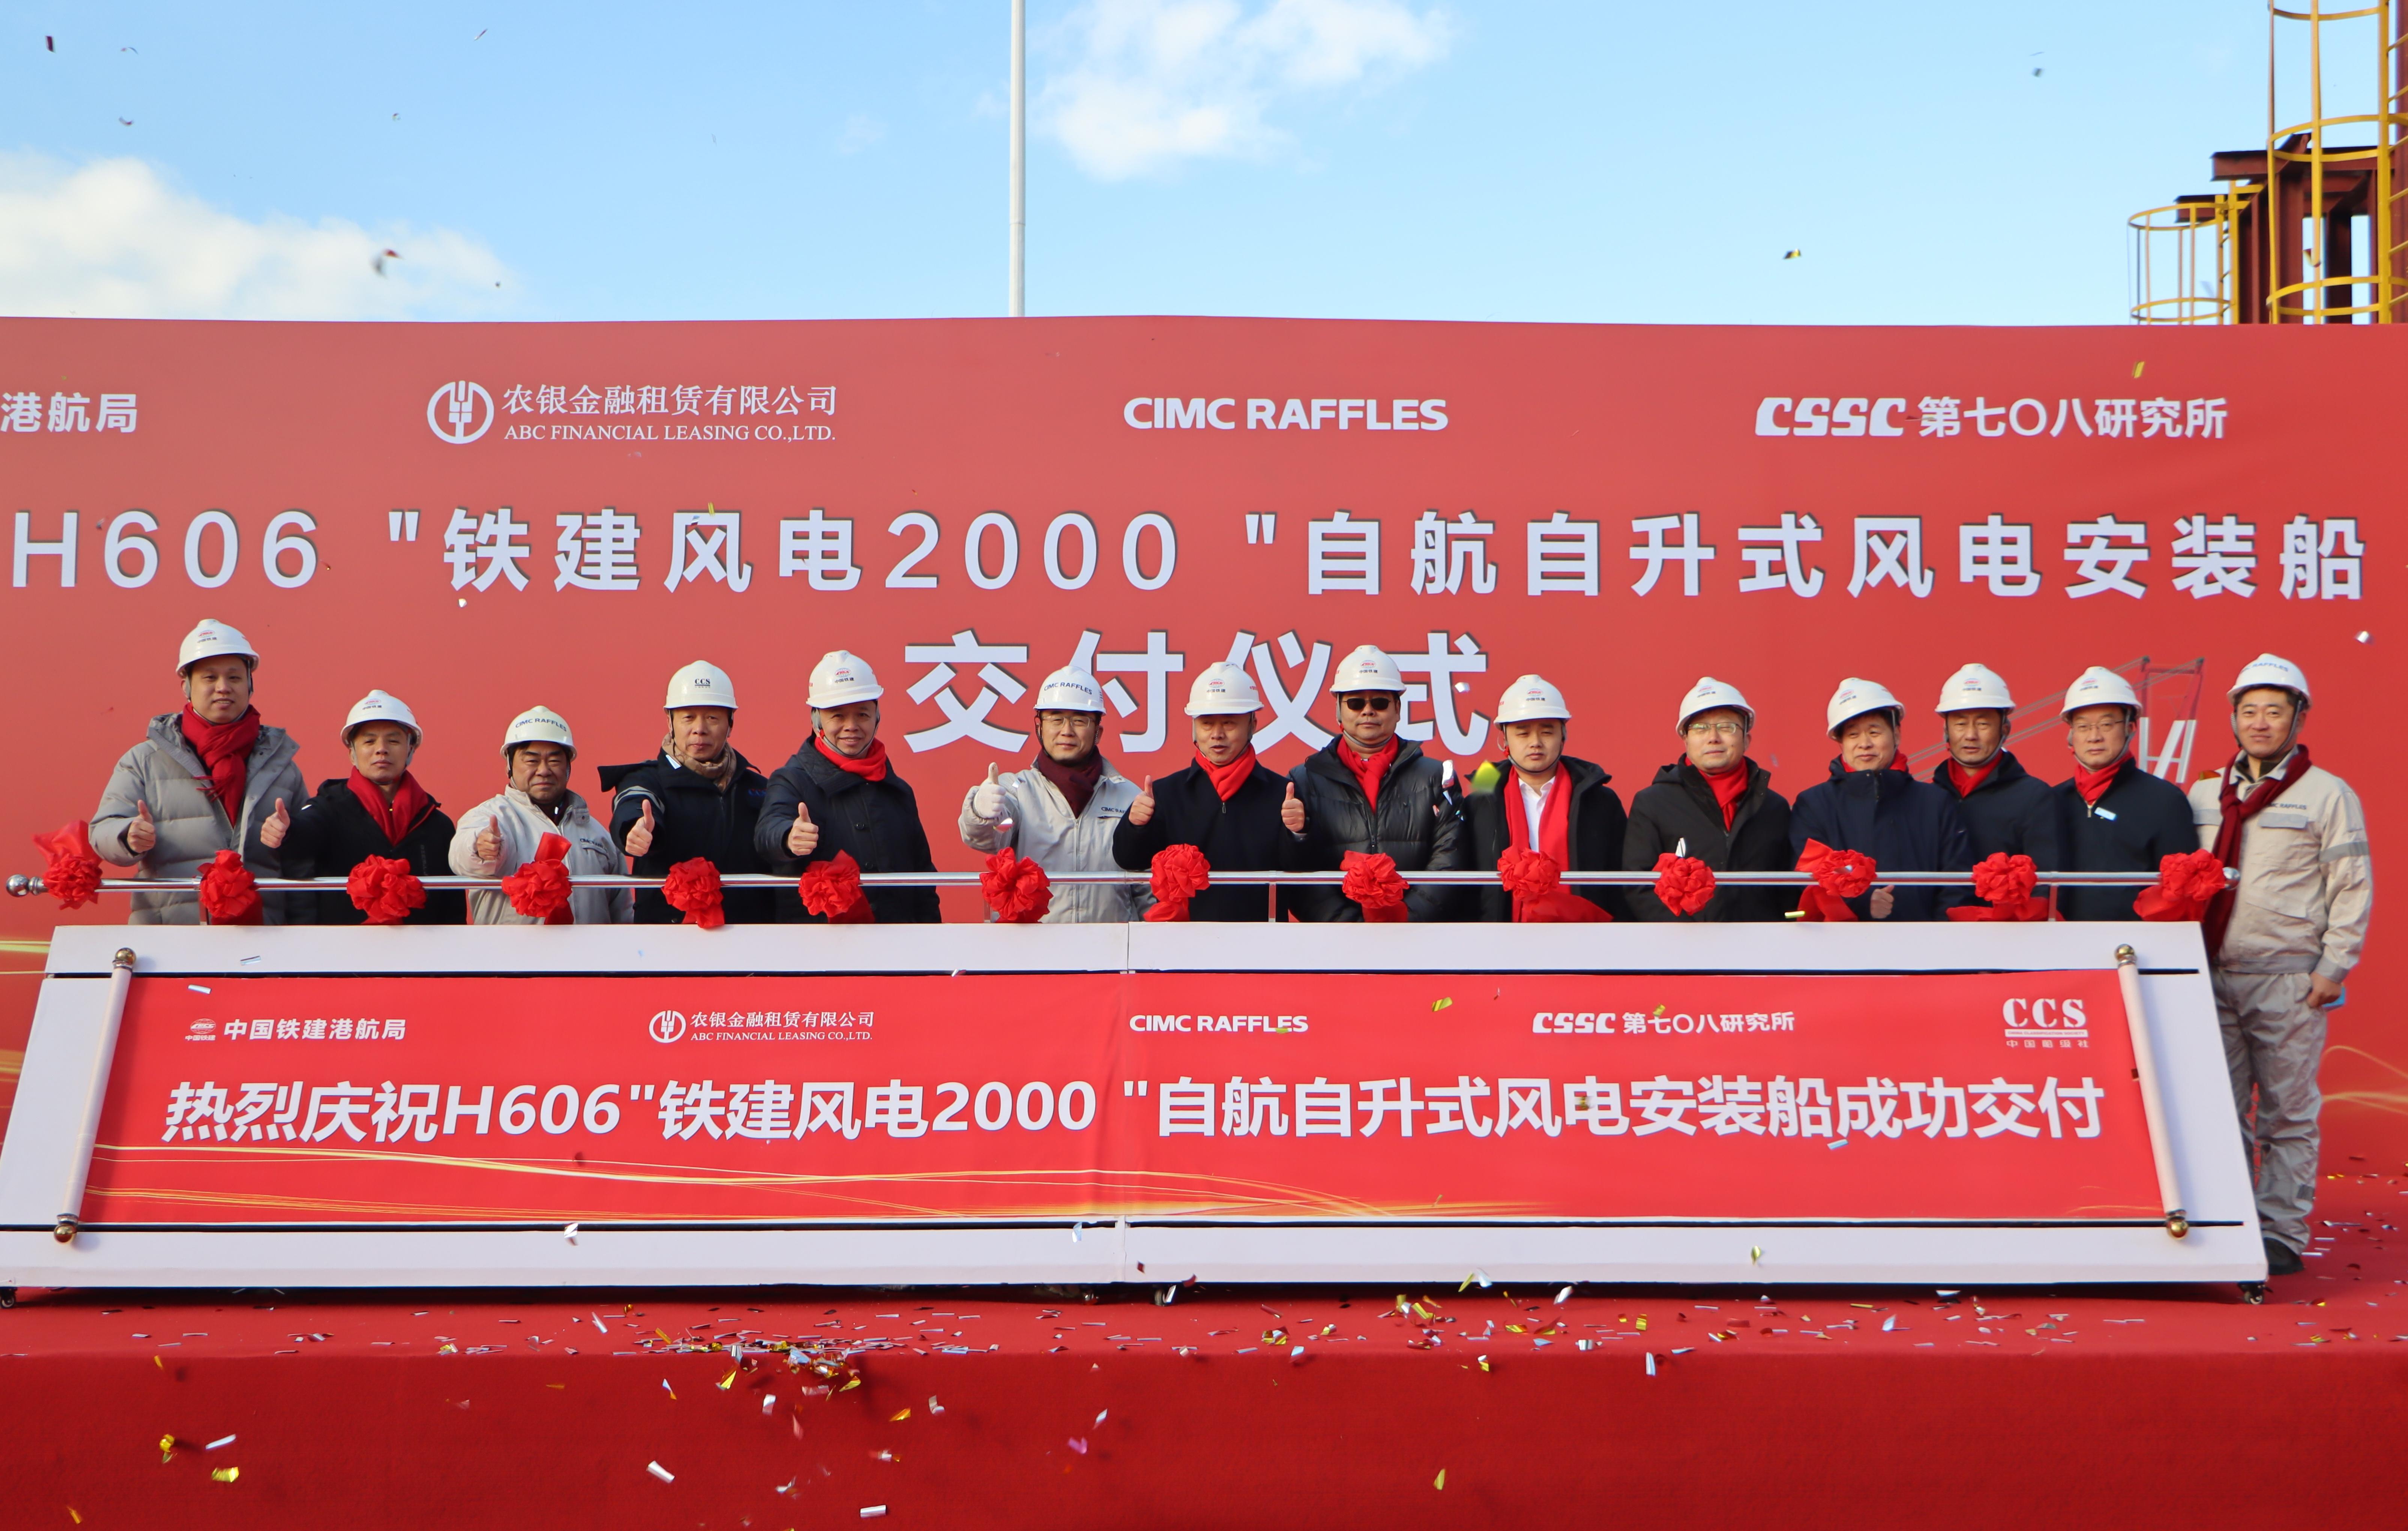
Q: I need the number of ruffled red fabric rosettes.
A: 14